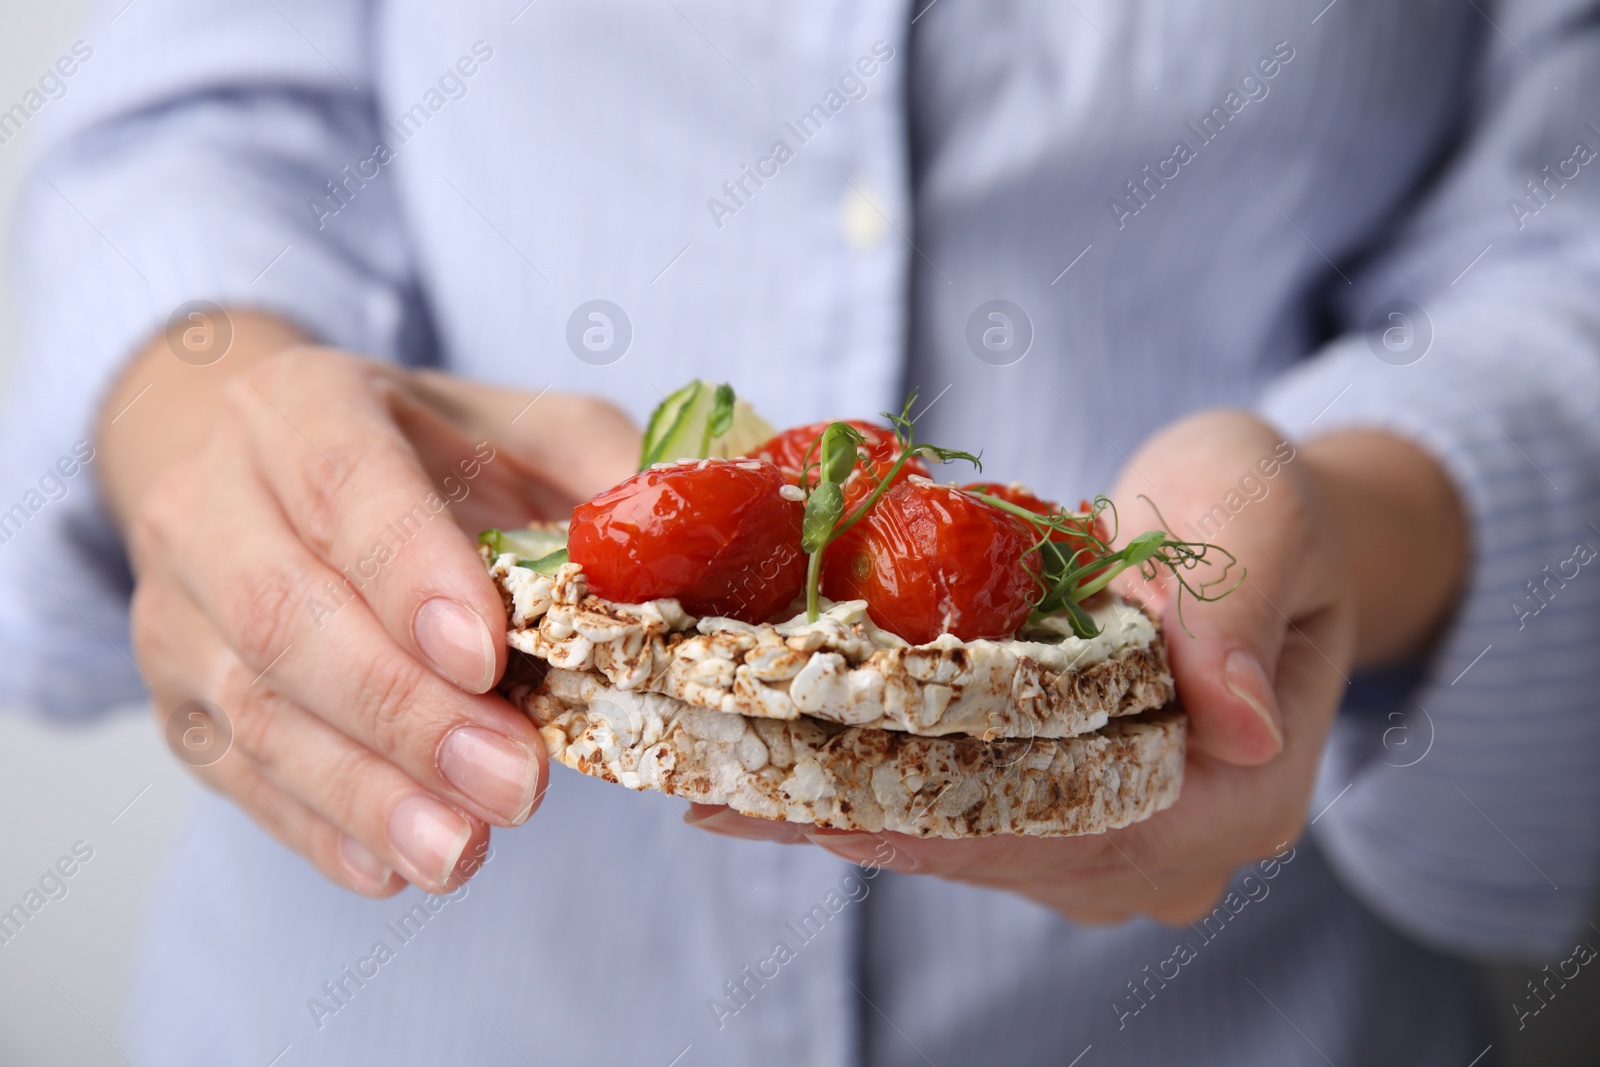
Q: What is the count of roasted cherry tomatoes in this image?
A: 4